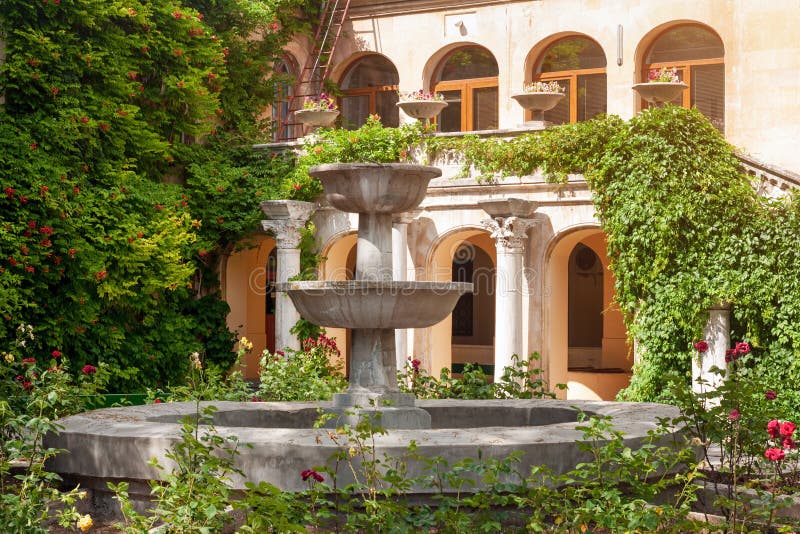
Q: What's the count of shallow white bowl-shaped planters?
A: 4